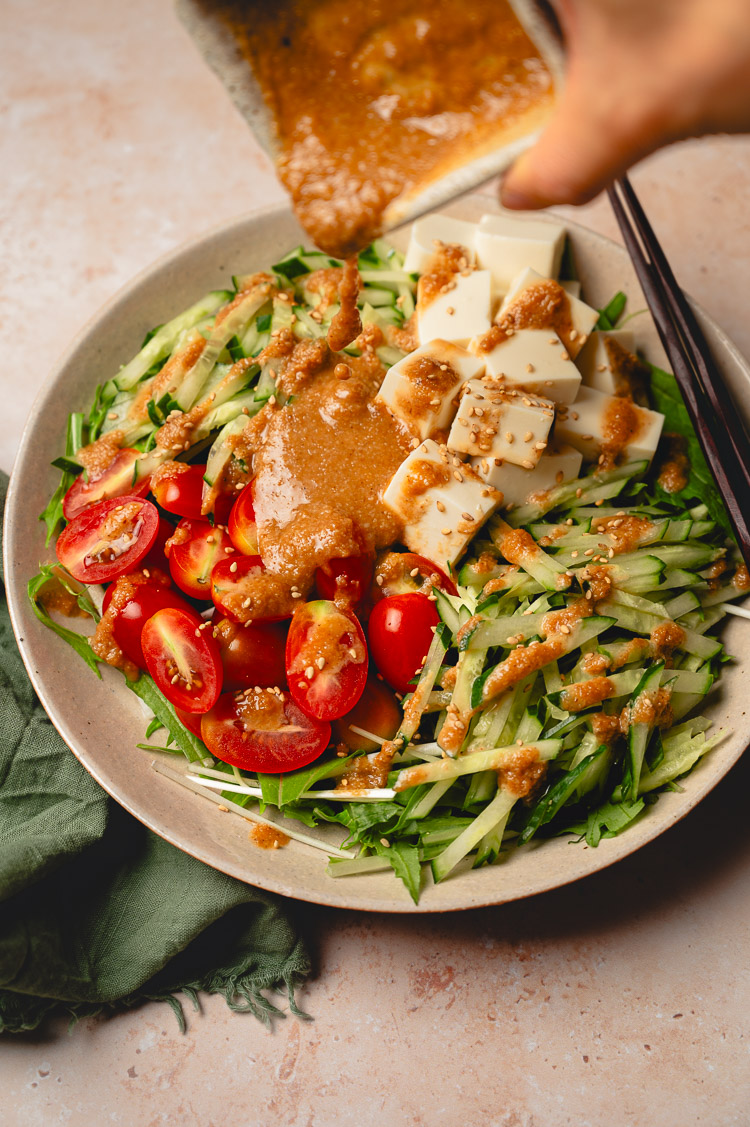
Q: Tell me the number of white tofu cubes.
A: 11